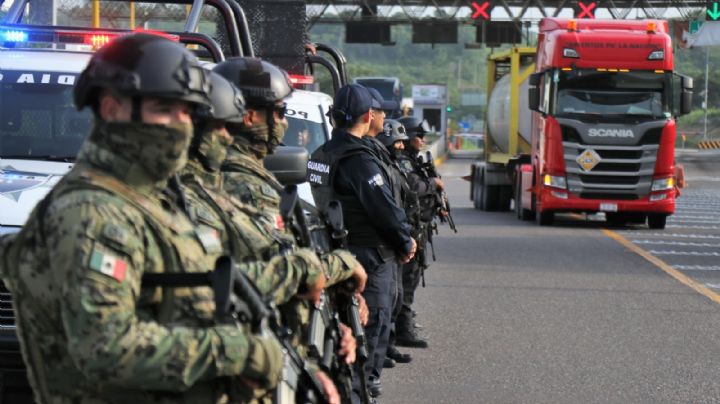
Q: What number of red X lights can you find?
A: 2